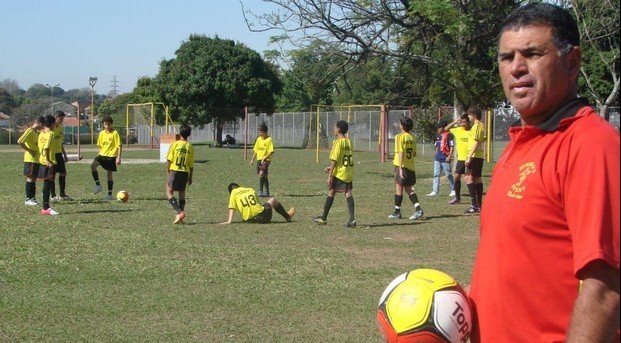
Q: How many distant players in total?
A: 11